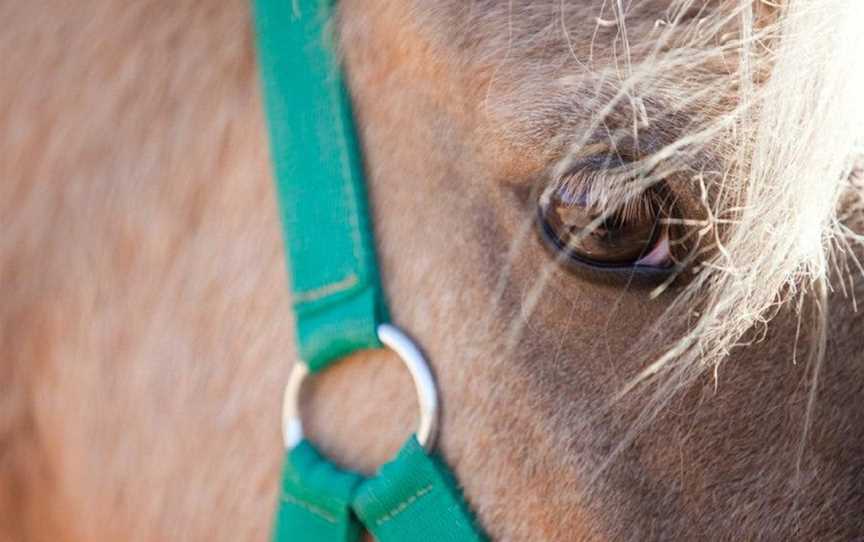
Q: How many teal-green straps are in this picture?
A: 3